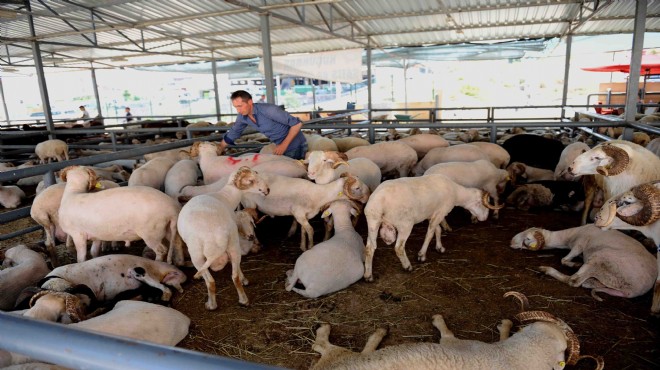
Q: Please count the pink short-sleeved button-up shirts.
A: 0